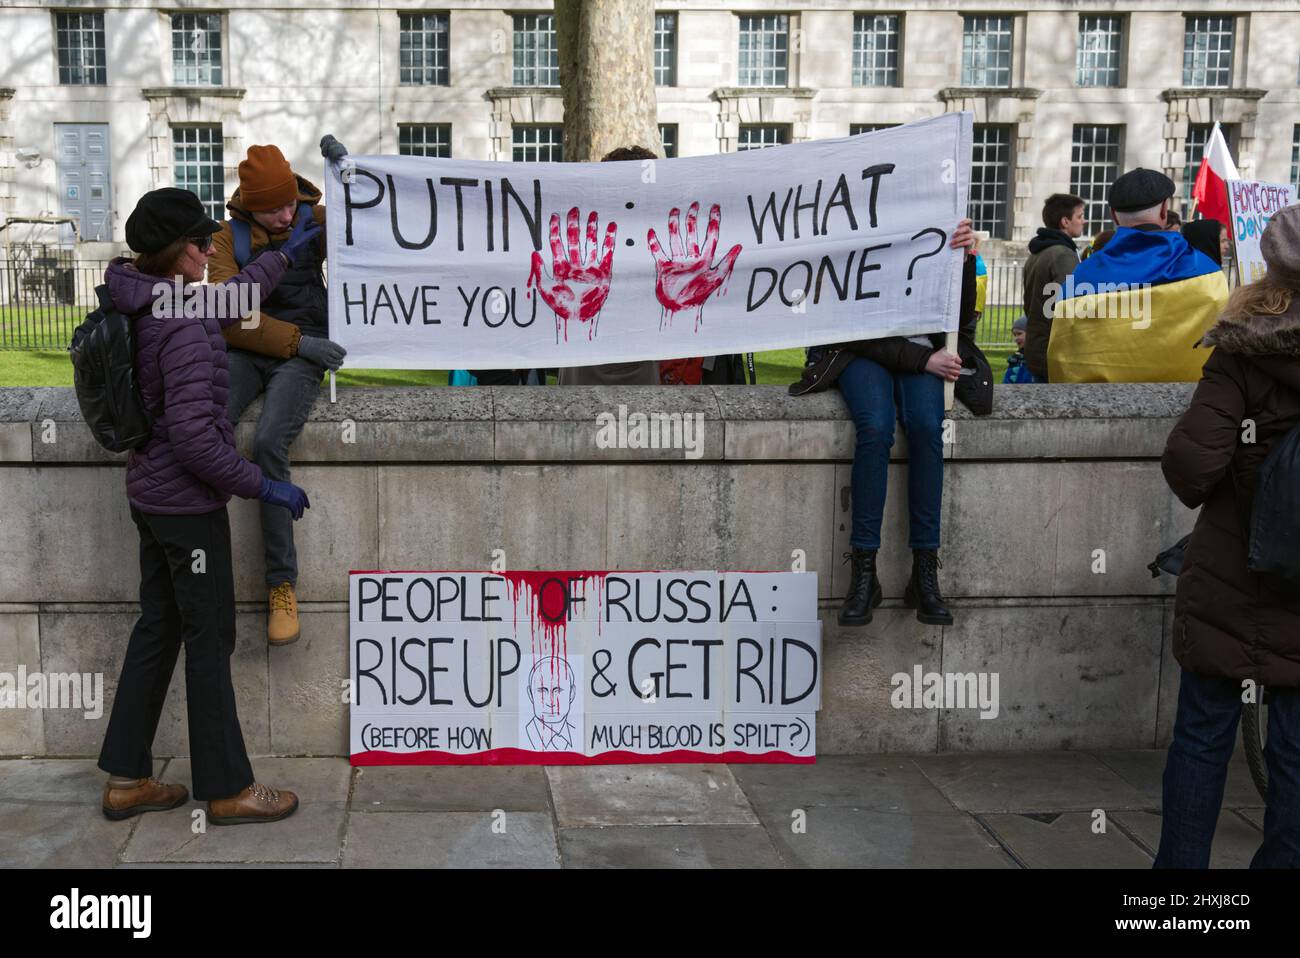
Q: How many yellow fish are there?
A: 0